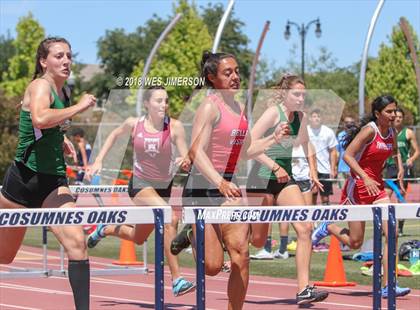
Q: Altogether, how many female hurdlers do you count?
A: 5